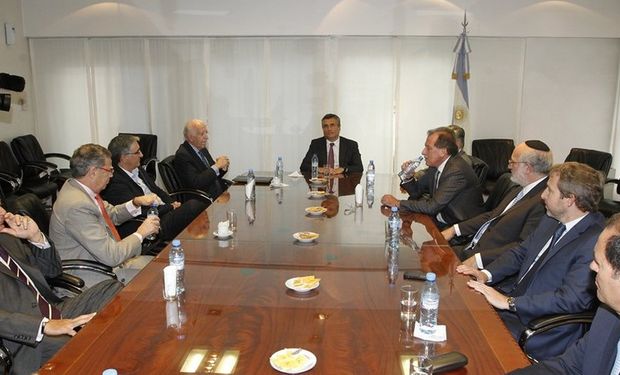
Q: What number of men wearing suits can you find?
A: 10